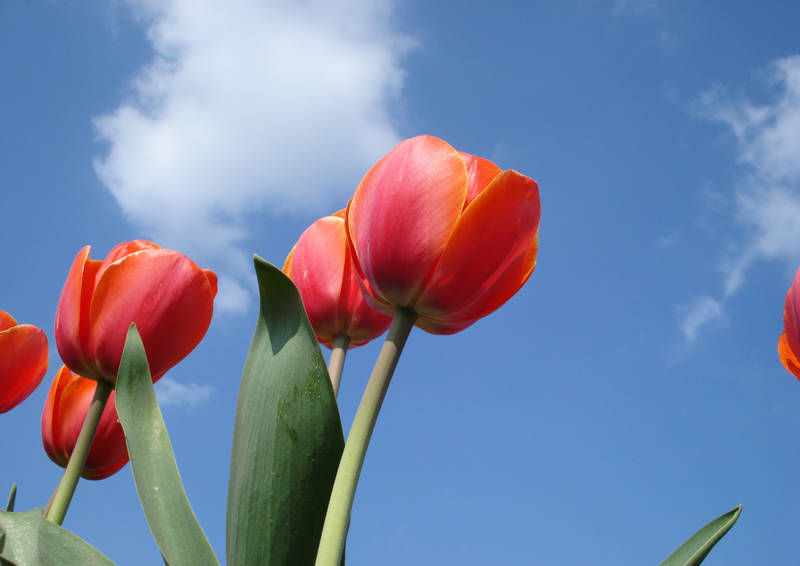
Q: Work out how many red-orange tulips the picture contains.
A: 6